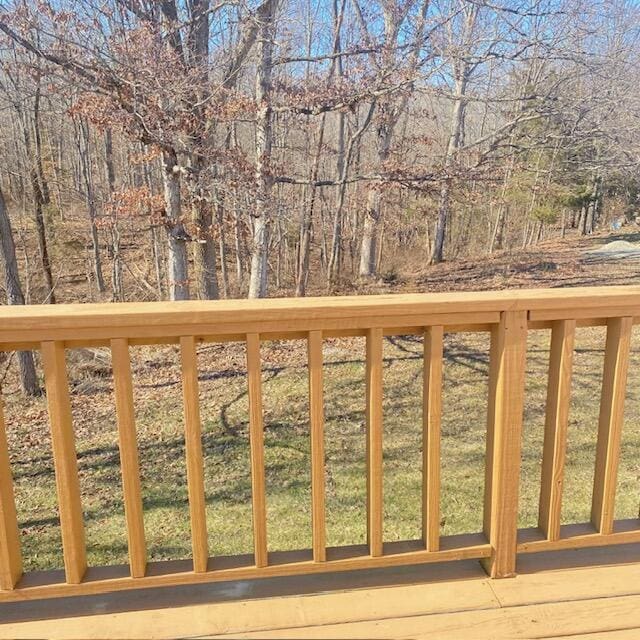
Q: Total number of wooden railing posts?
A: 11